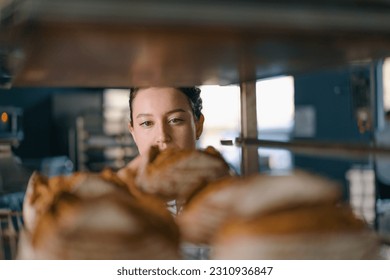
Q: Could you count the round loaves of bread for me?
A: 5